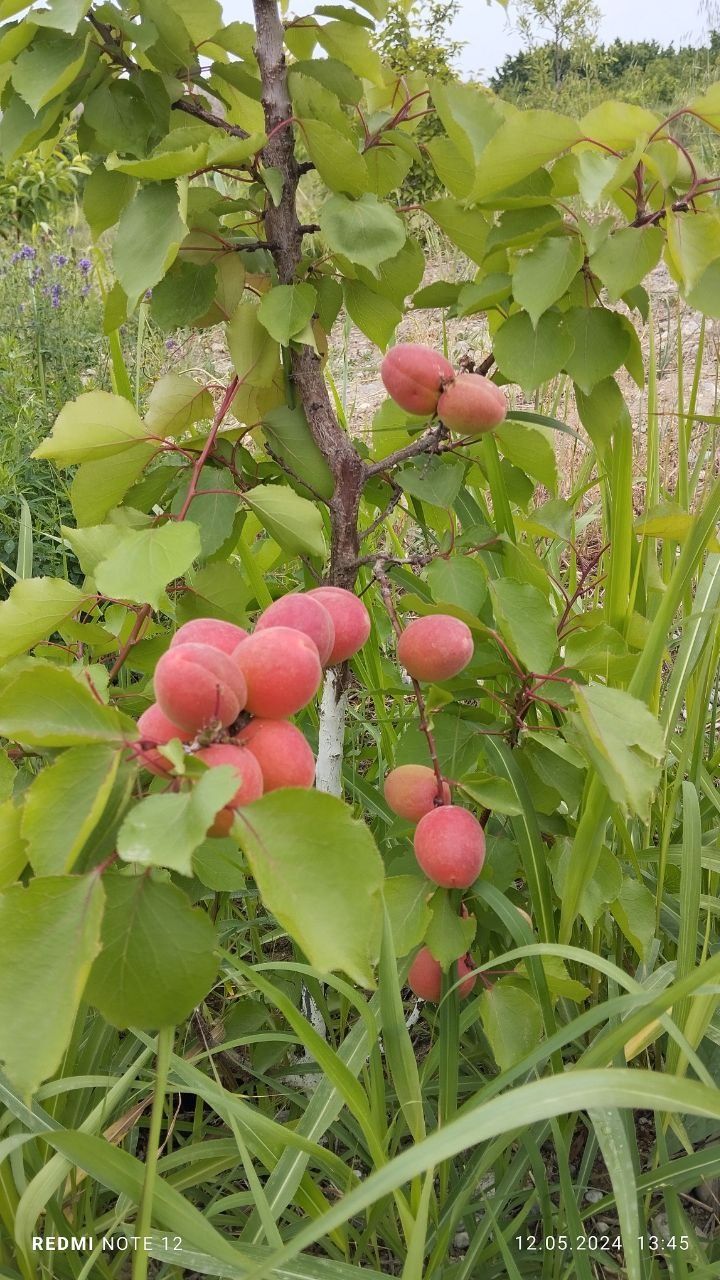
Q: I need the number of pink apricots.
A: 14